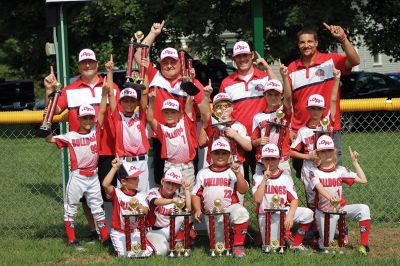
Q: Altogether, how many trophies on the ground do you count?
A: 5